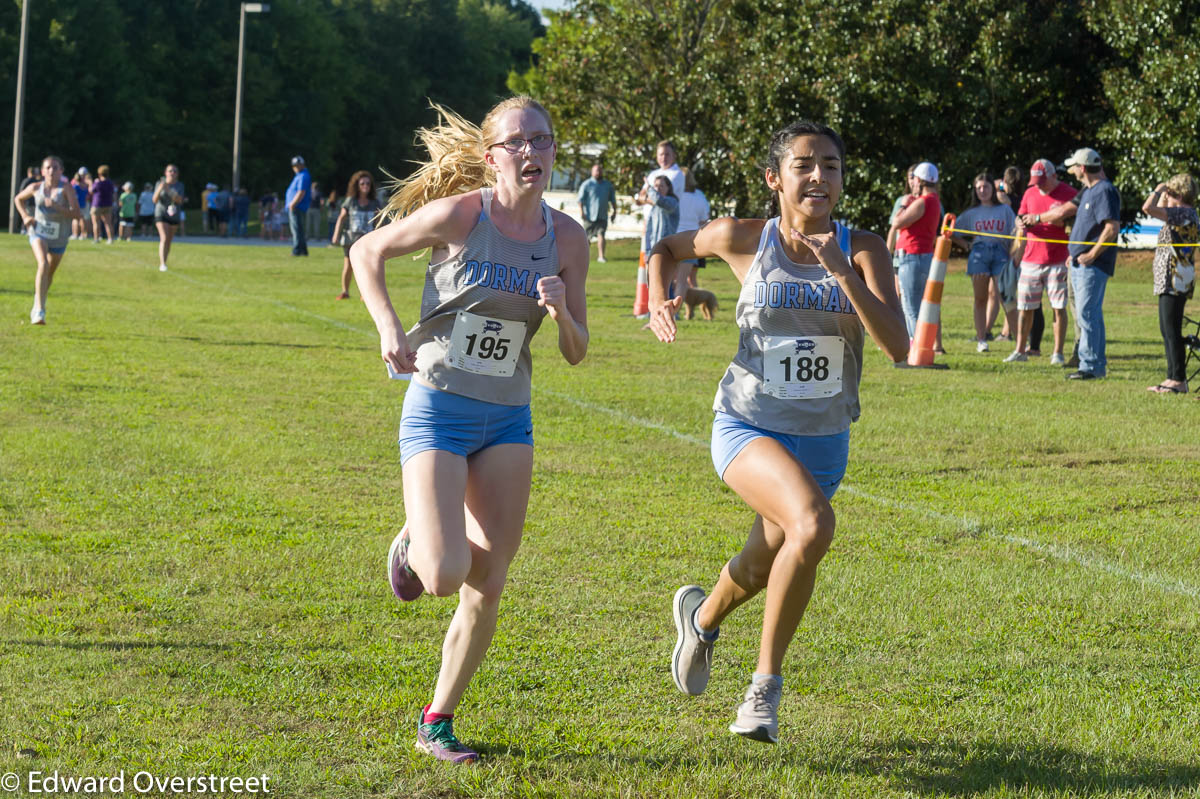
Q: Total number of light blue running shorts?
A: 3